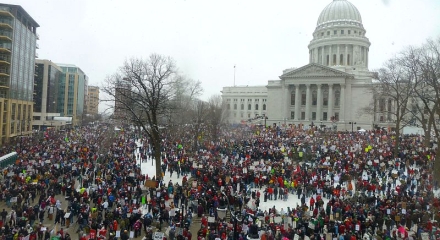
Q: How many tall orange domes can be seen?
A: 0